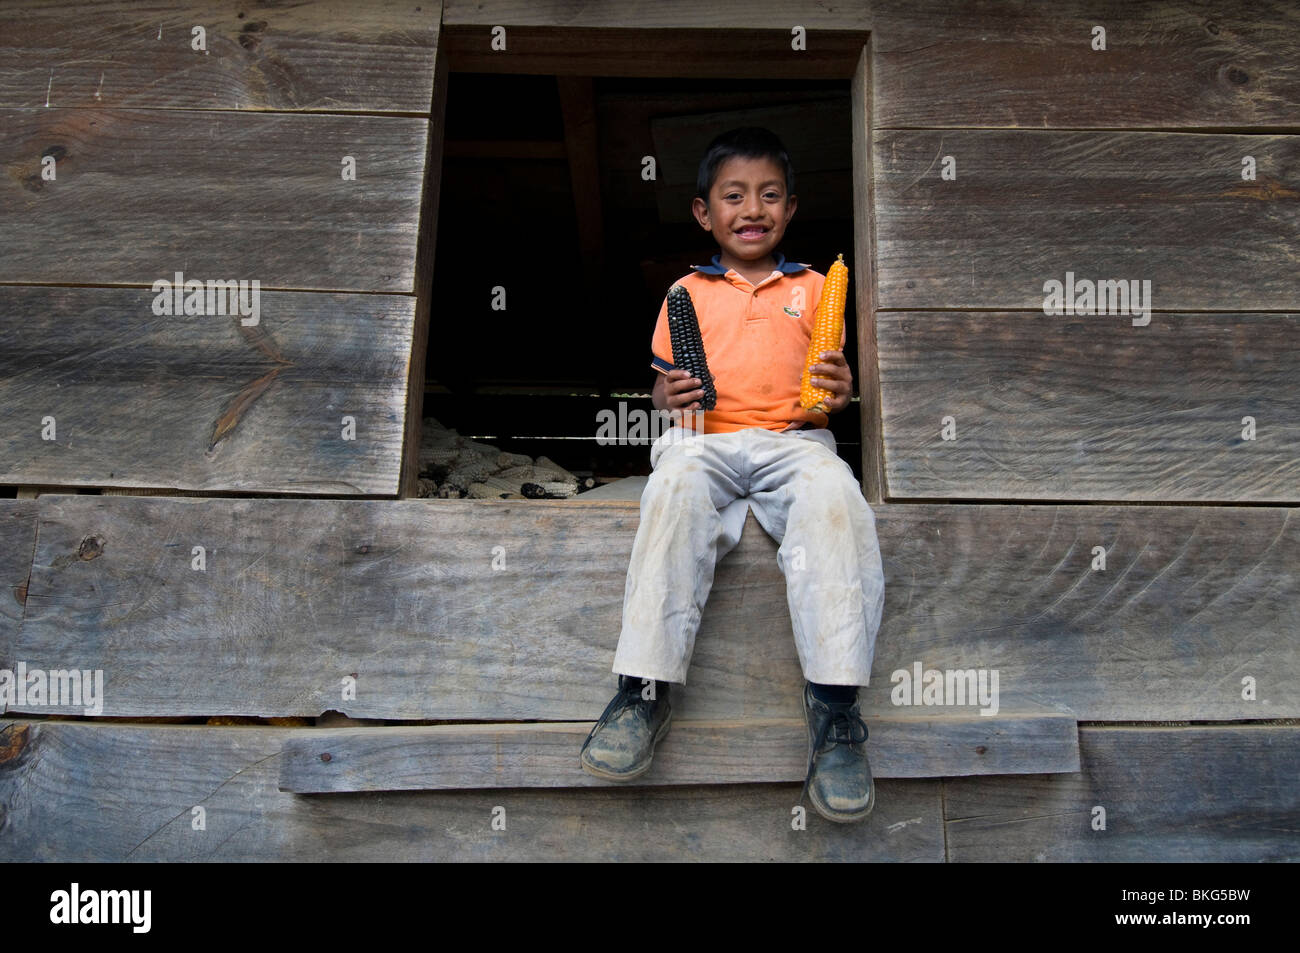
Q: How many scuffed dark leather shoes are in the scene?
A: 2